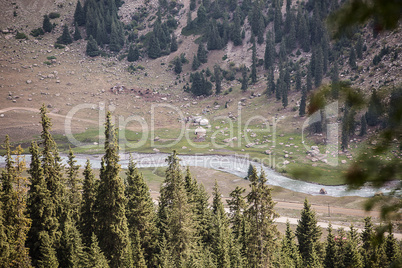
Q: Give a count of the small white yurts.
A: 2